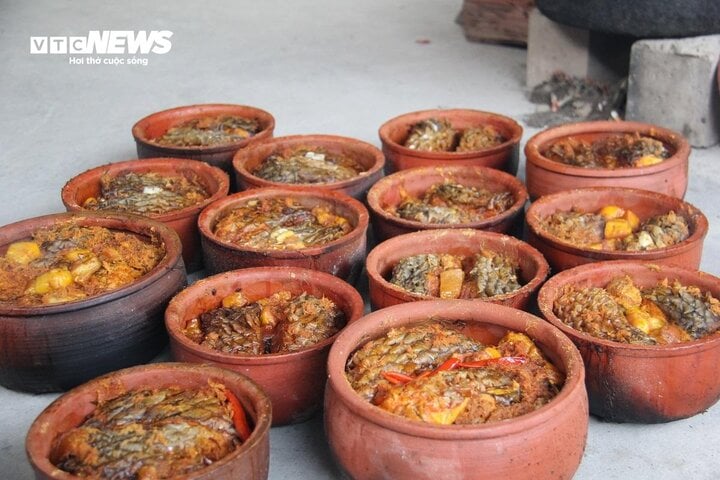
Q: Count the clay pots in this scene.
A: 14